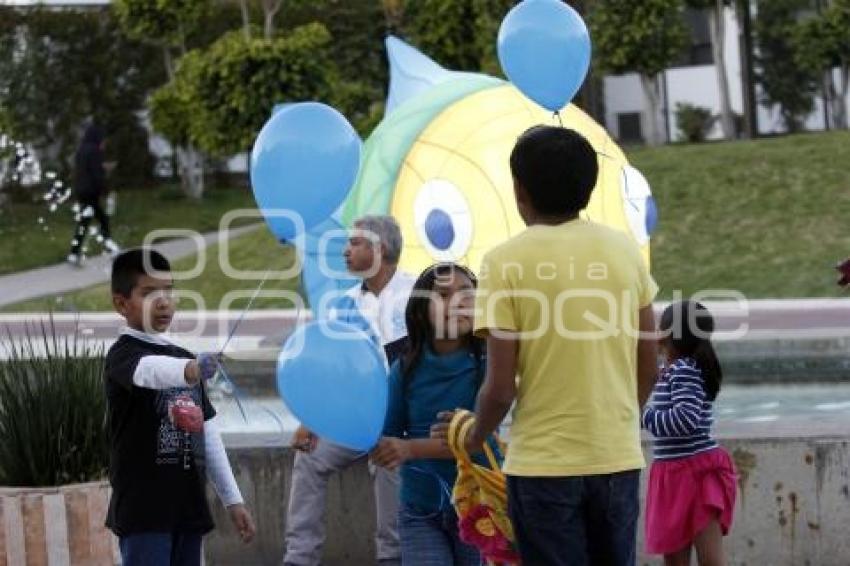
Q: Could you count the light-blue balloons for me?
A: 3